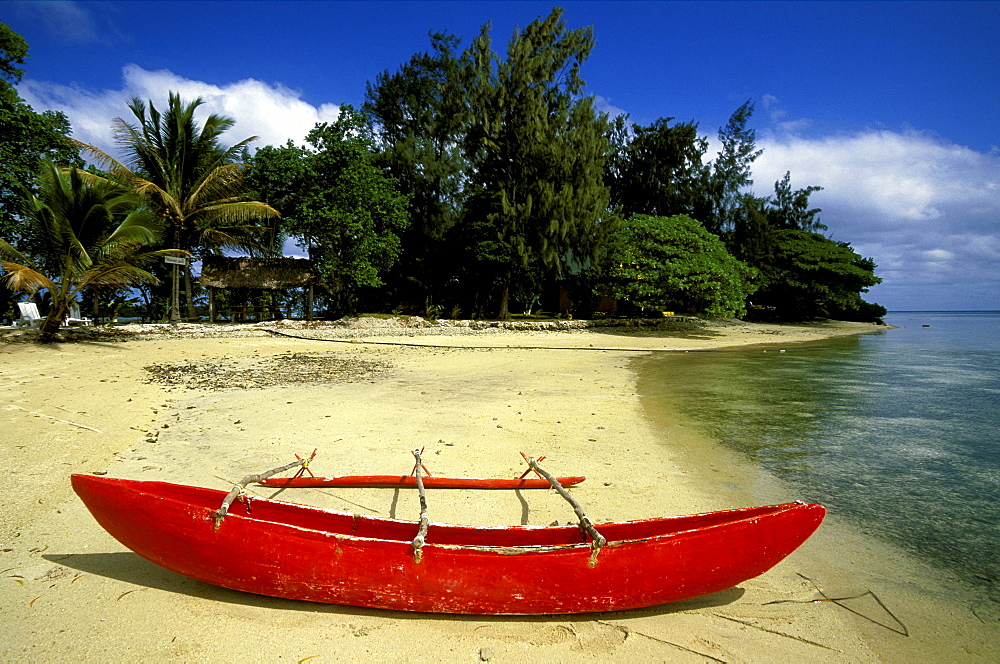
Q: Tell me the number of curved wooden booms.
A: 3